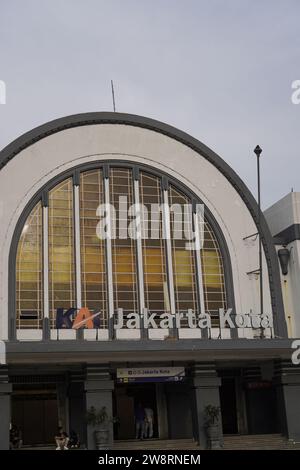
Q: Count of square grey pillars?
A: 4